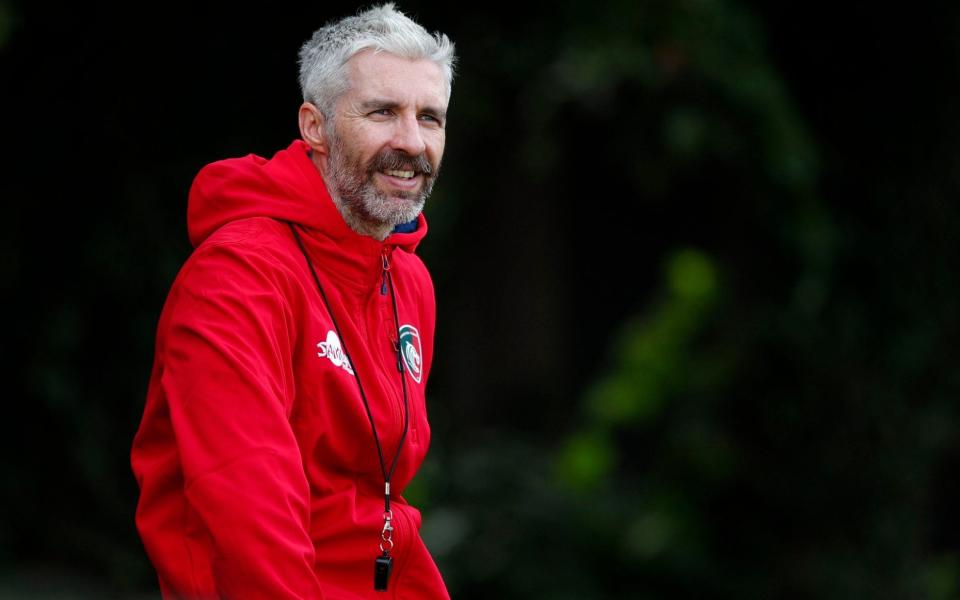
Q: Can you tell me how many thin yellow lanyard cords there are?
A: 0